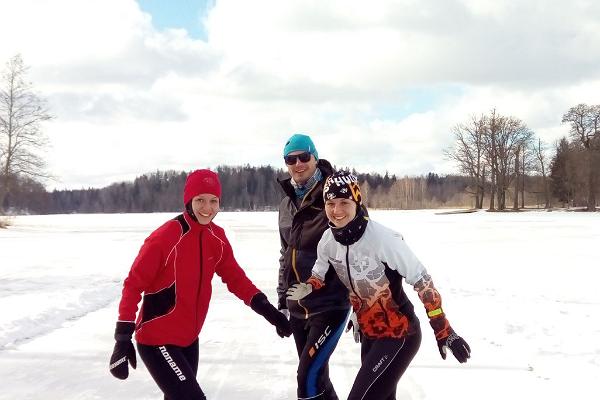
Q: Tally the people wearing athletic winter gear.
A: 3